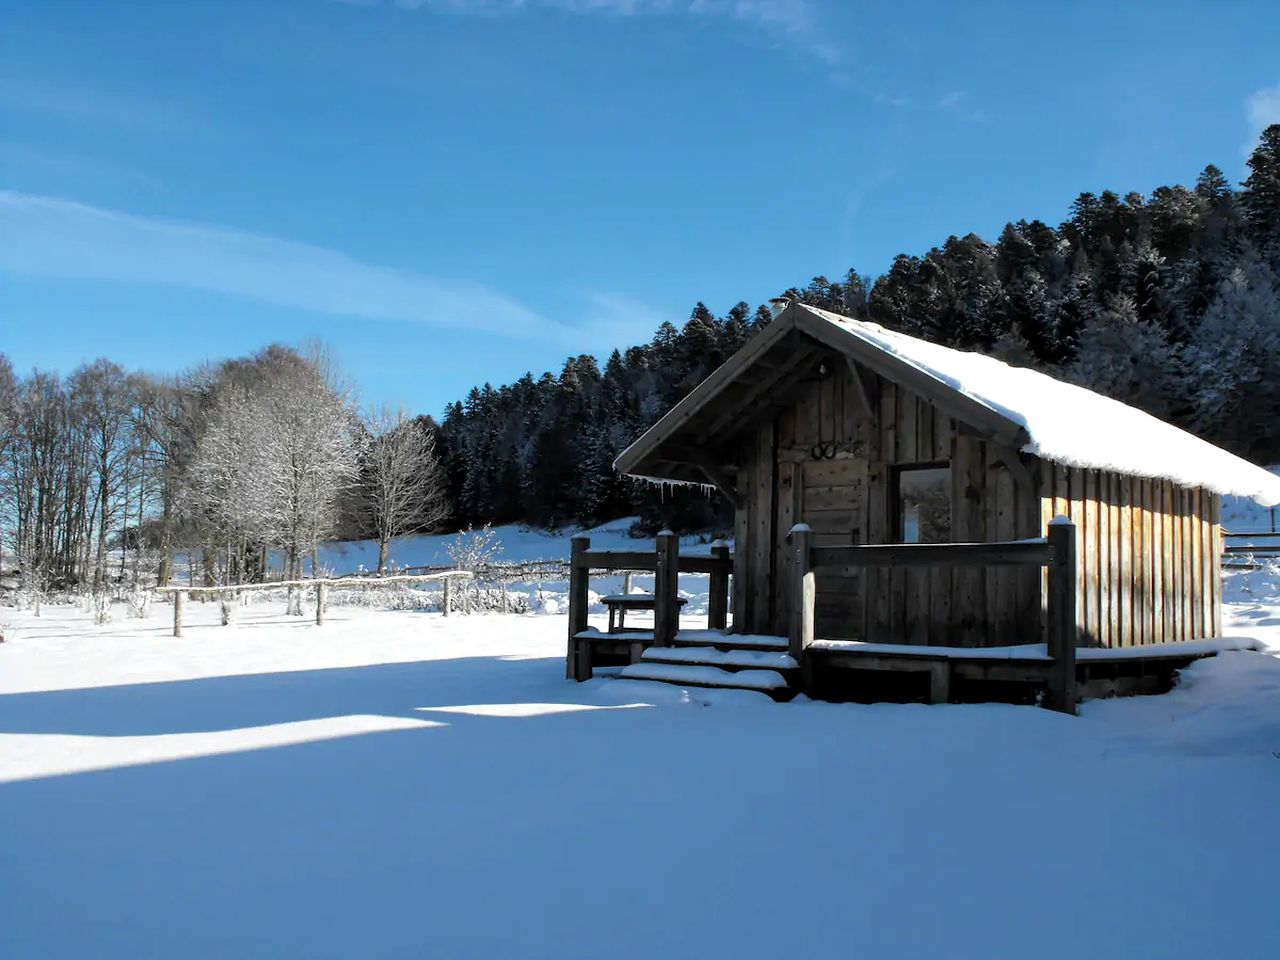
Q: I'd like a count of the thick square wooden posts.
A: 5